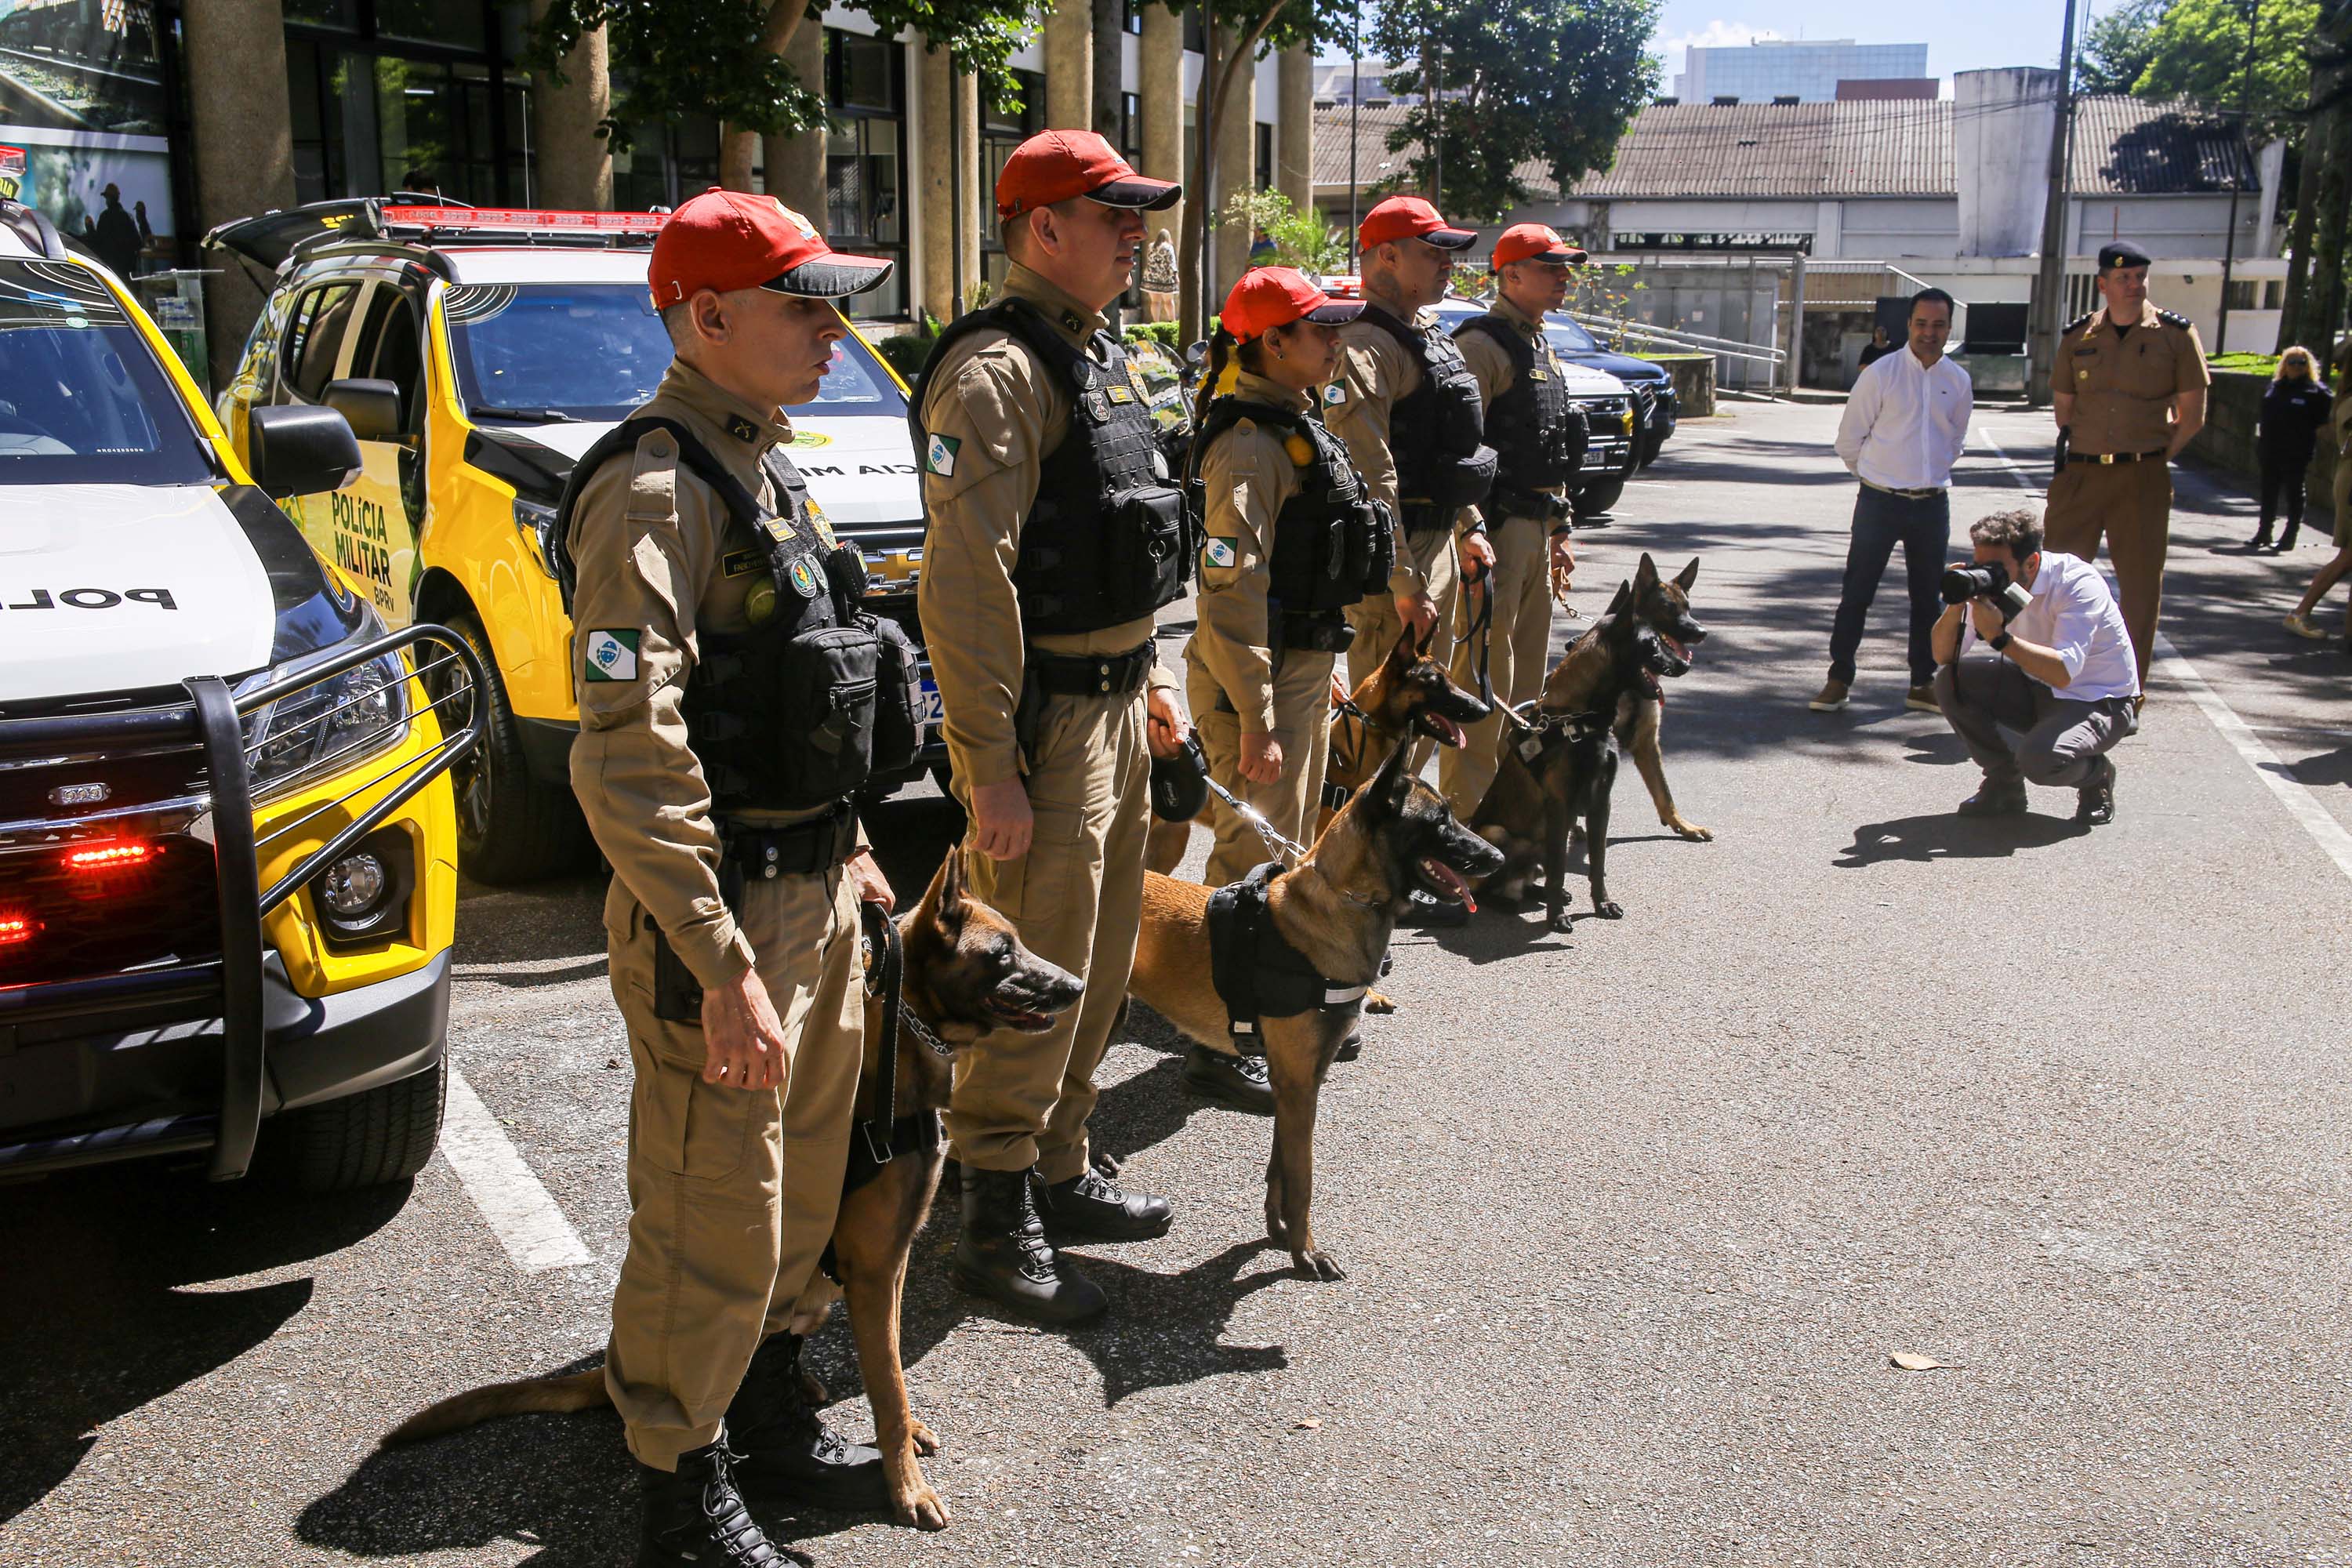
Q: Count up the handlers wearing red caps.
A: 5